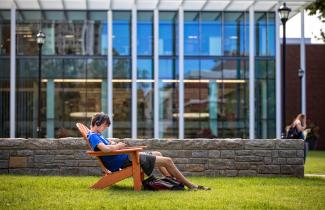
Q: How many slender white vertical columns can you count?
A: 8